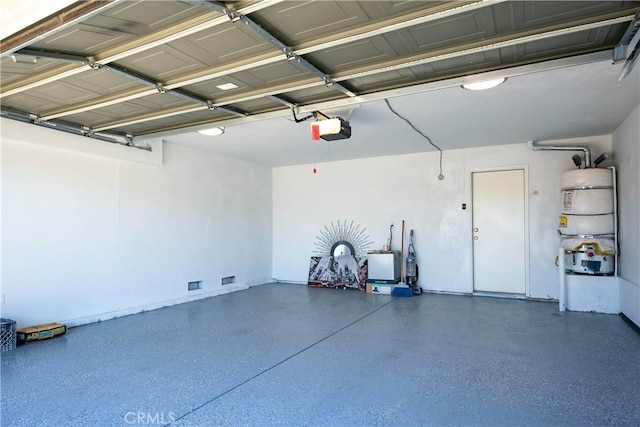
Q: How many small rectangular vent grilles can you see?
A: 2